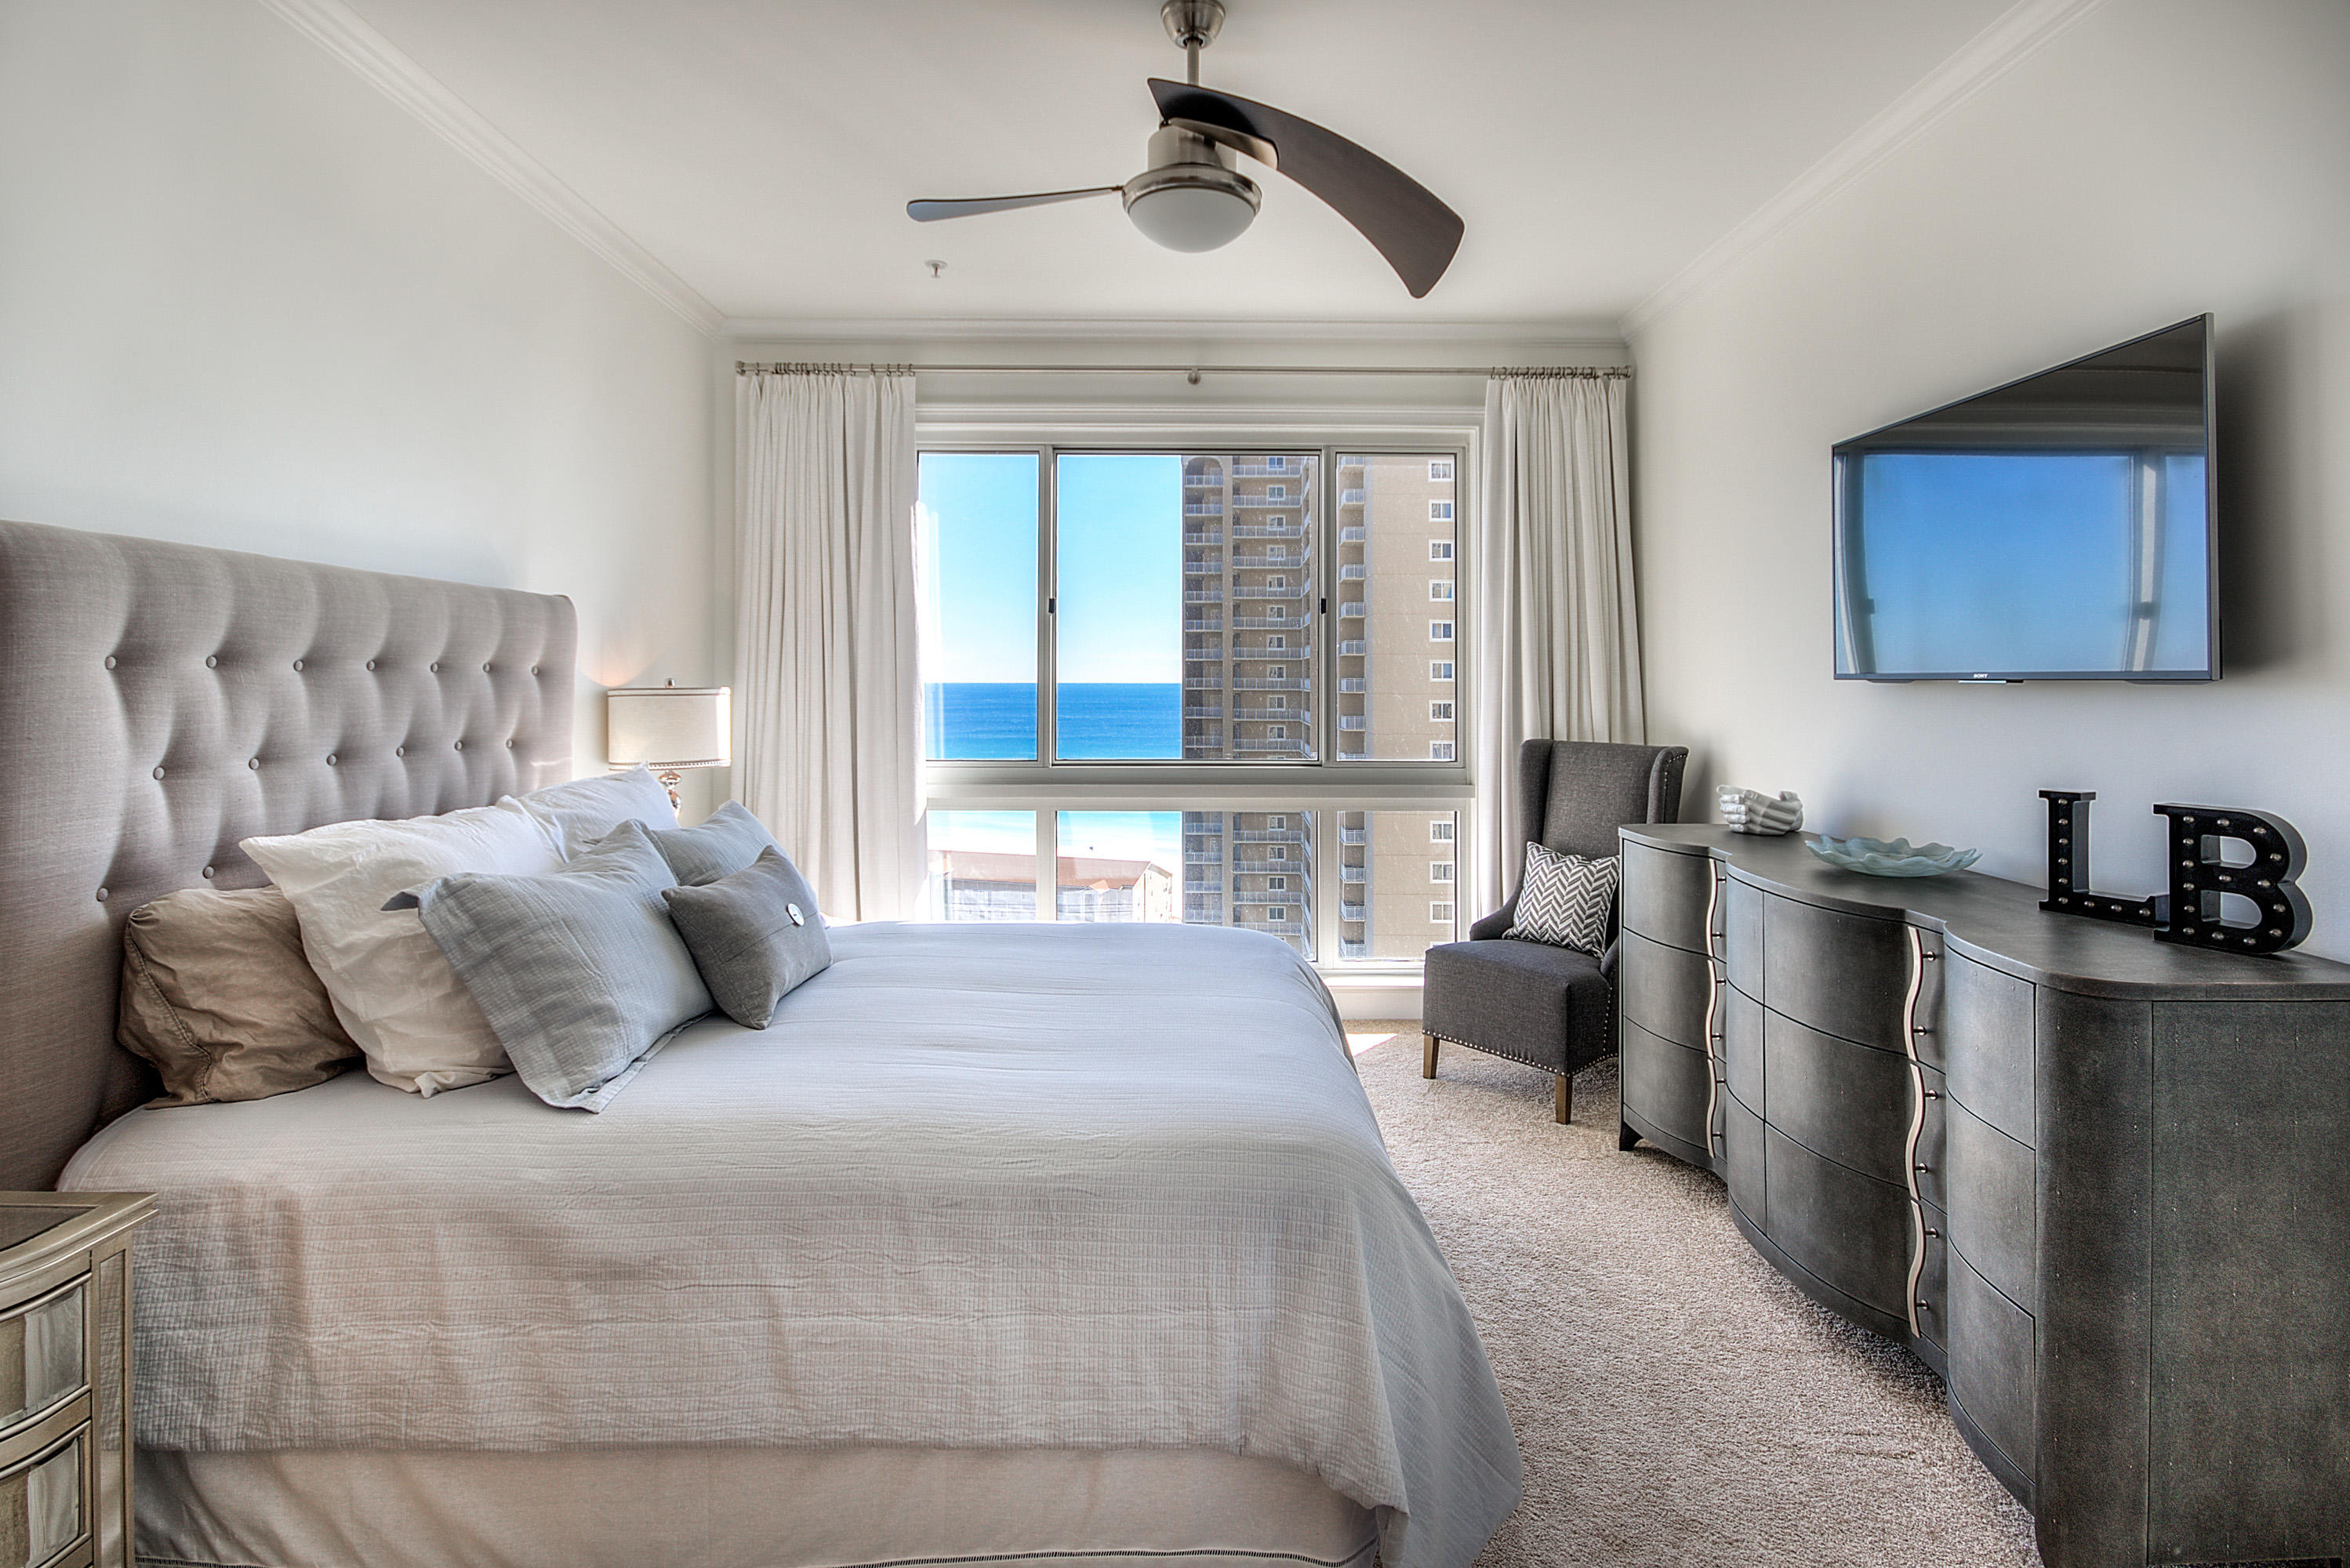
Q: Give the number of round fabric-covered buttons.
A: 15